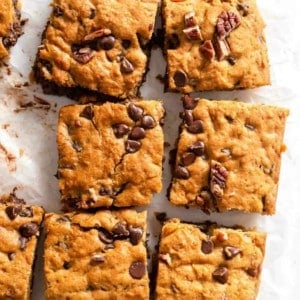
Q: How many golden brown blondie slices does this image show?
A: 8